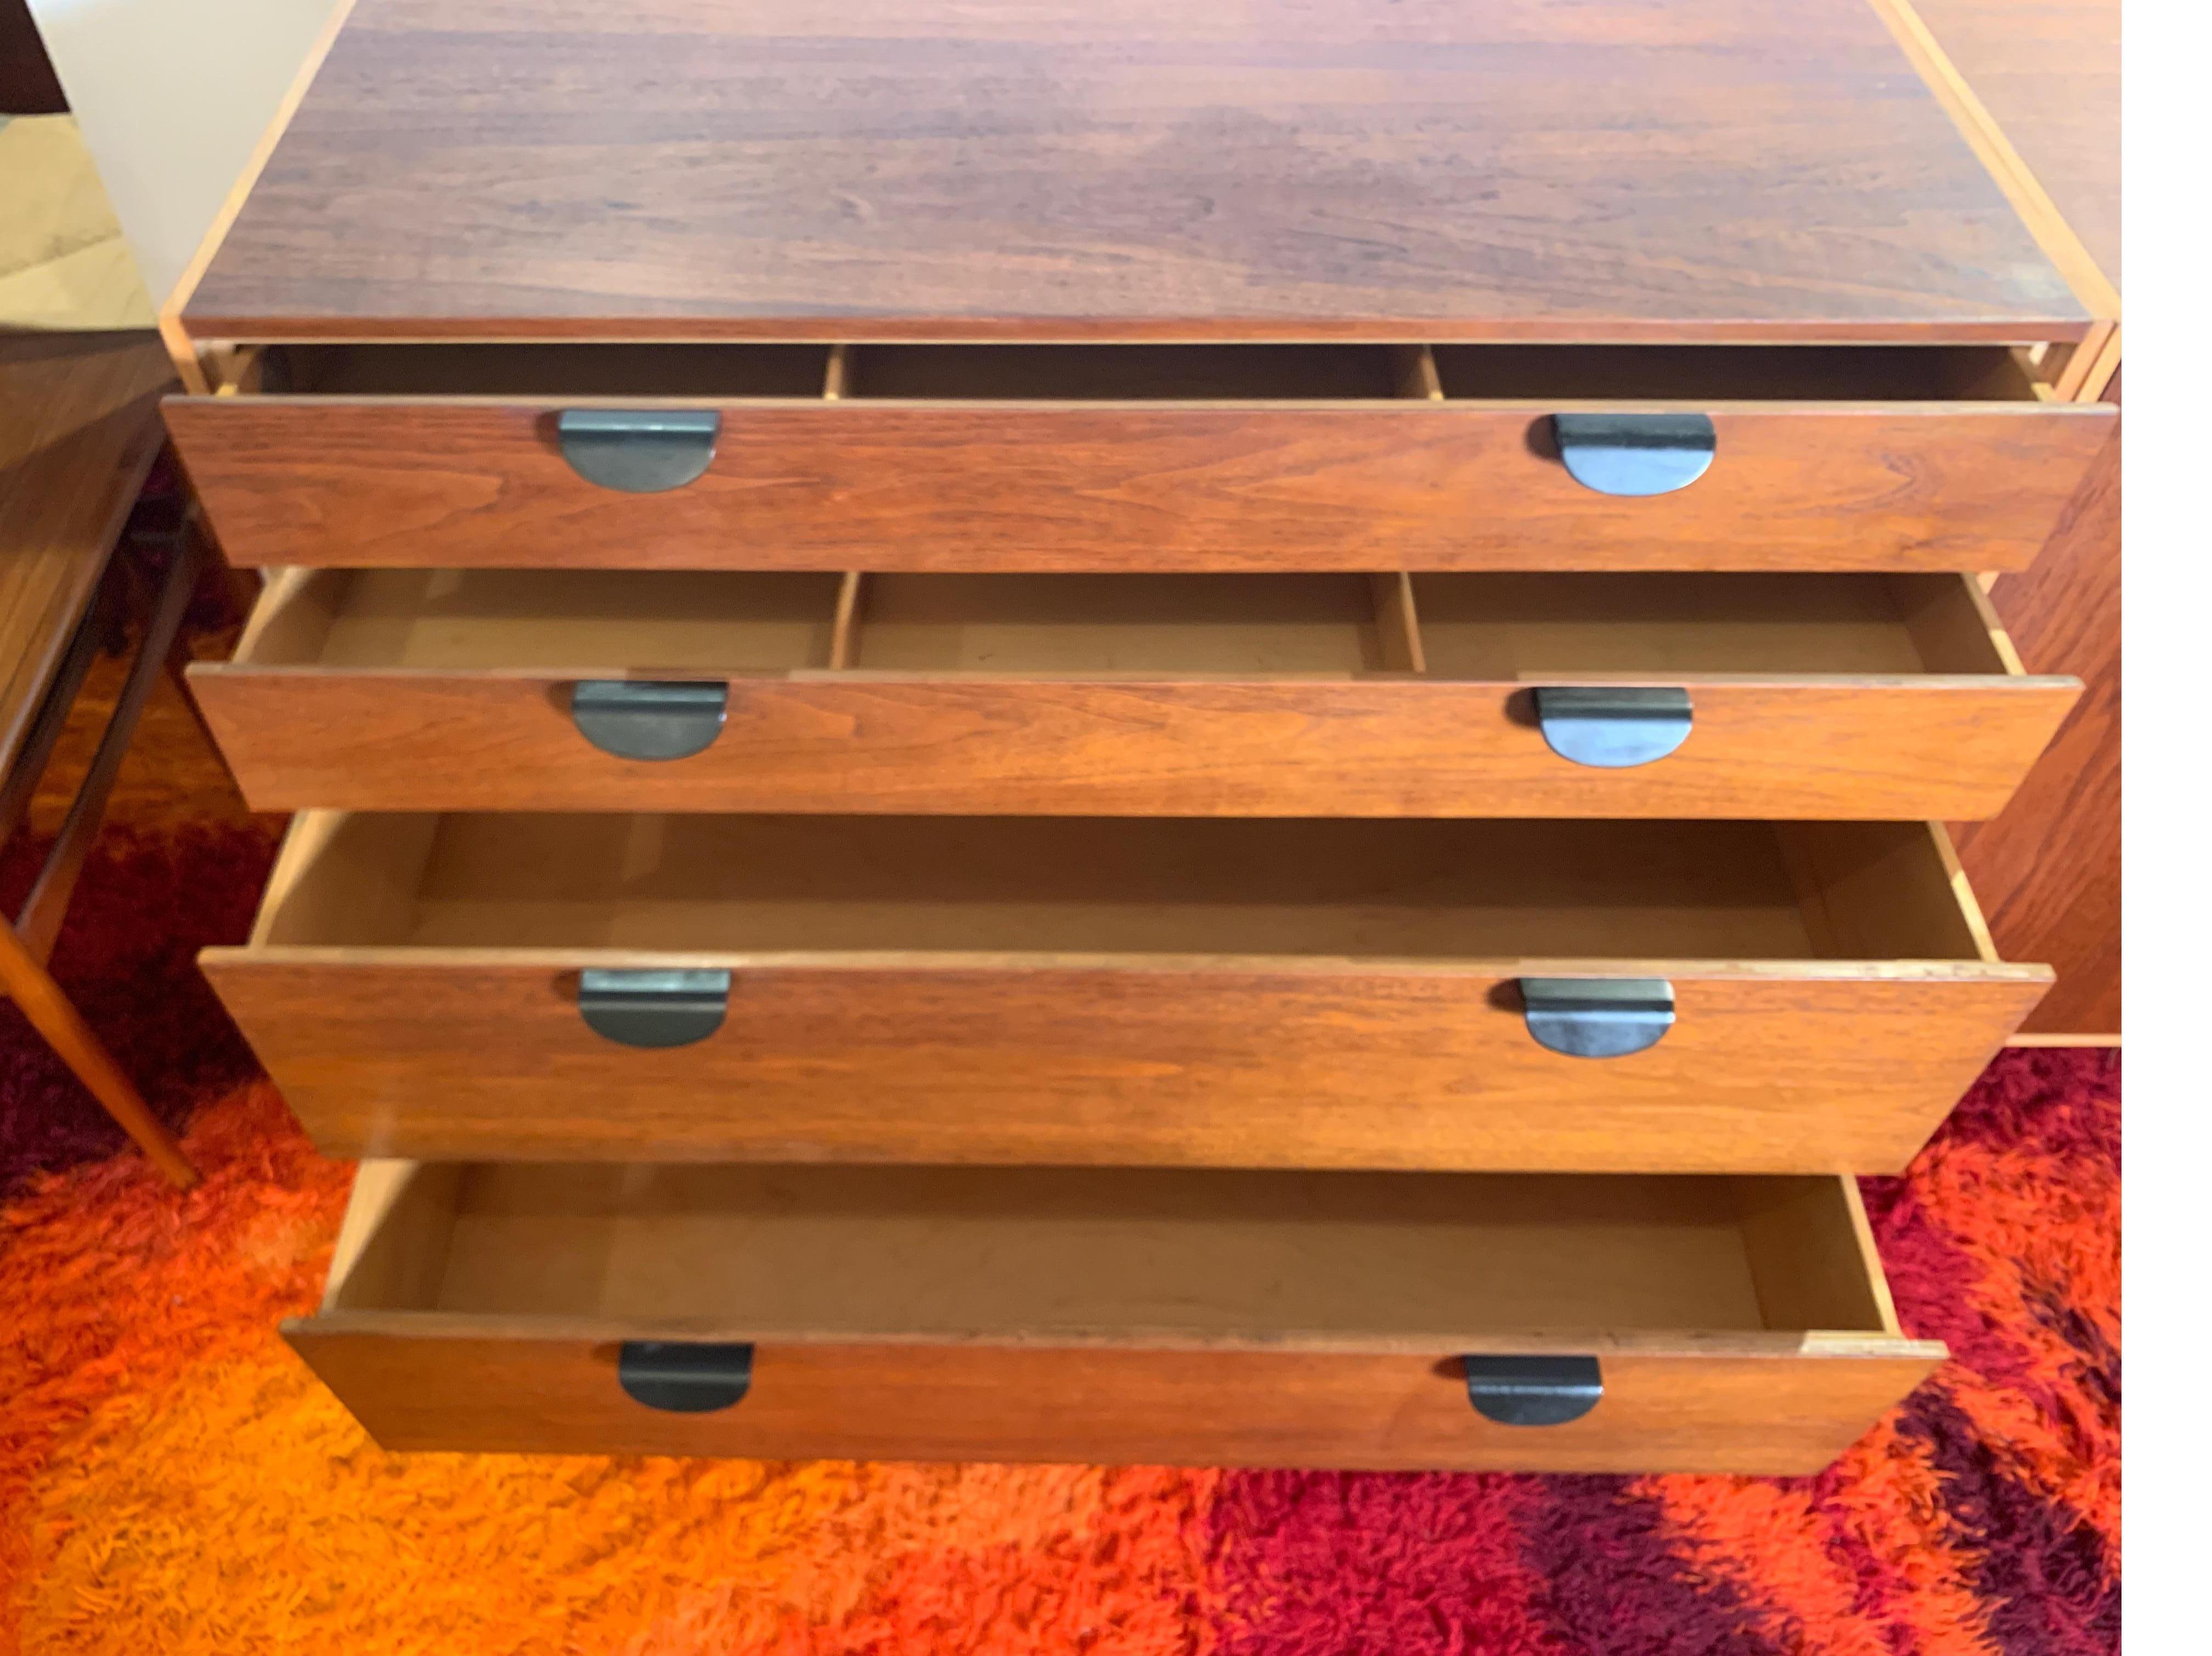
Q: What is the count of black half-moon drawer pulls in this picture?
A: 8